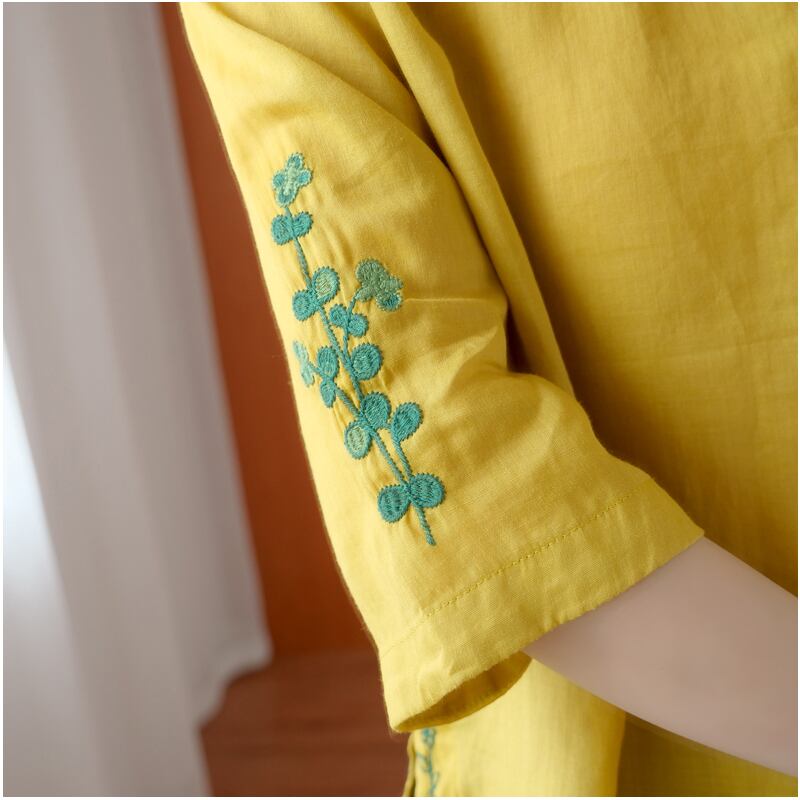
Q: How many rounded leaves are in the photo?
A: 14